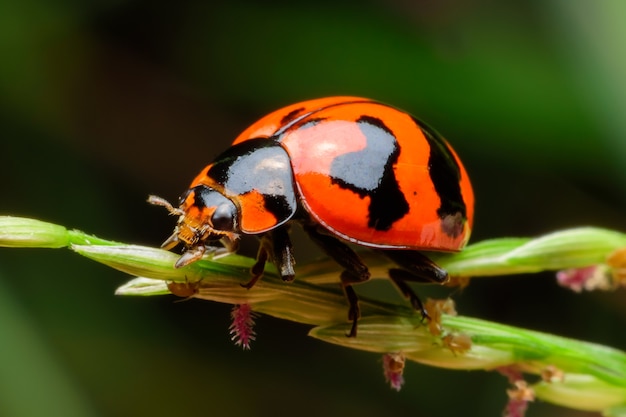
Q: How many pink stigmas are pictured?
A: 4